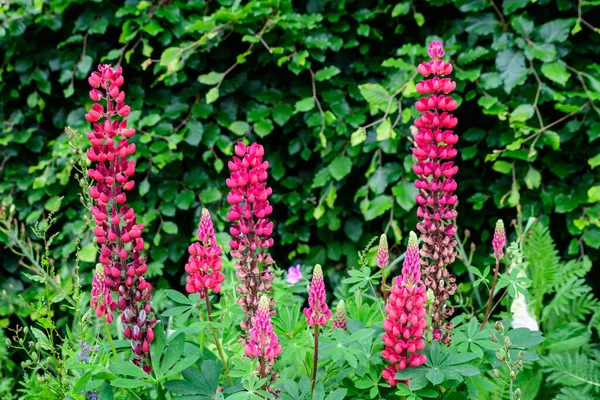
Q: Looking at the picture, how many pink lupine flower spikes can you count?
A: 11